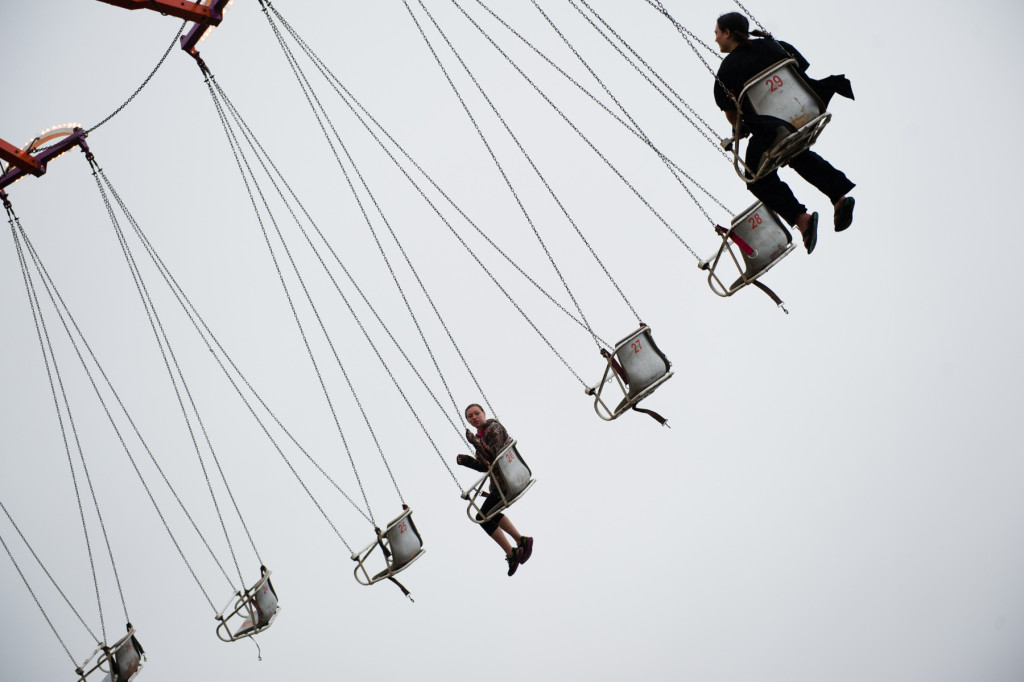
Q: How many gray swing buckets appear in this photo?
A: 7